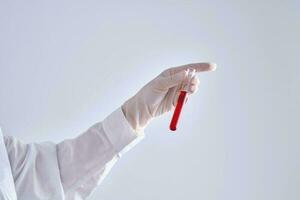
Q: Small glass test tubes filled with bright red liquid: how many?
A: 1